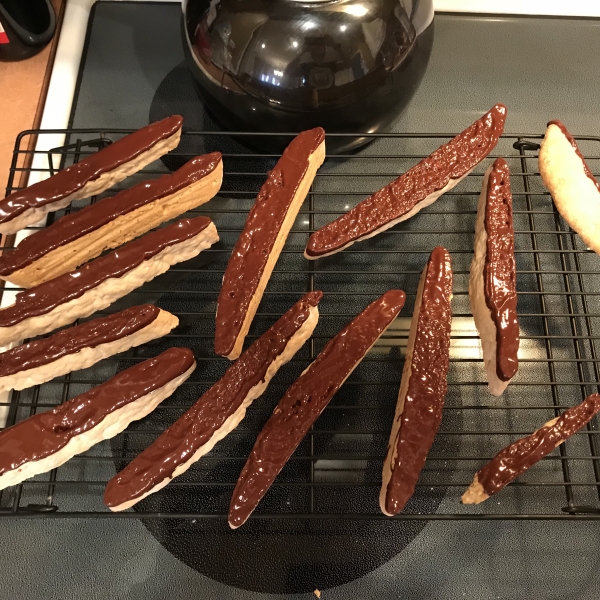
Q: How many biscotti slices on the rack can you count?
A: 13